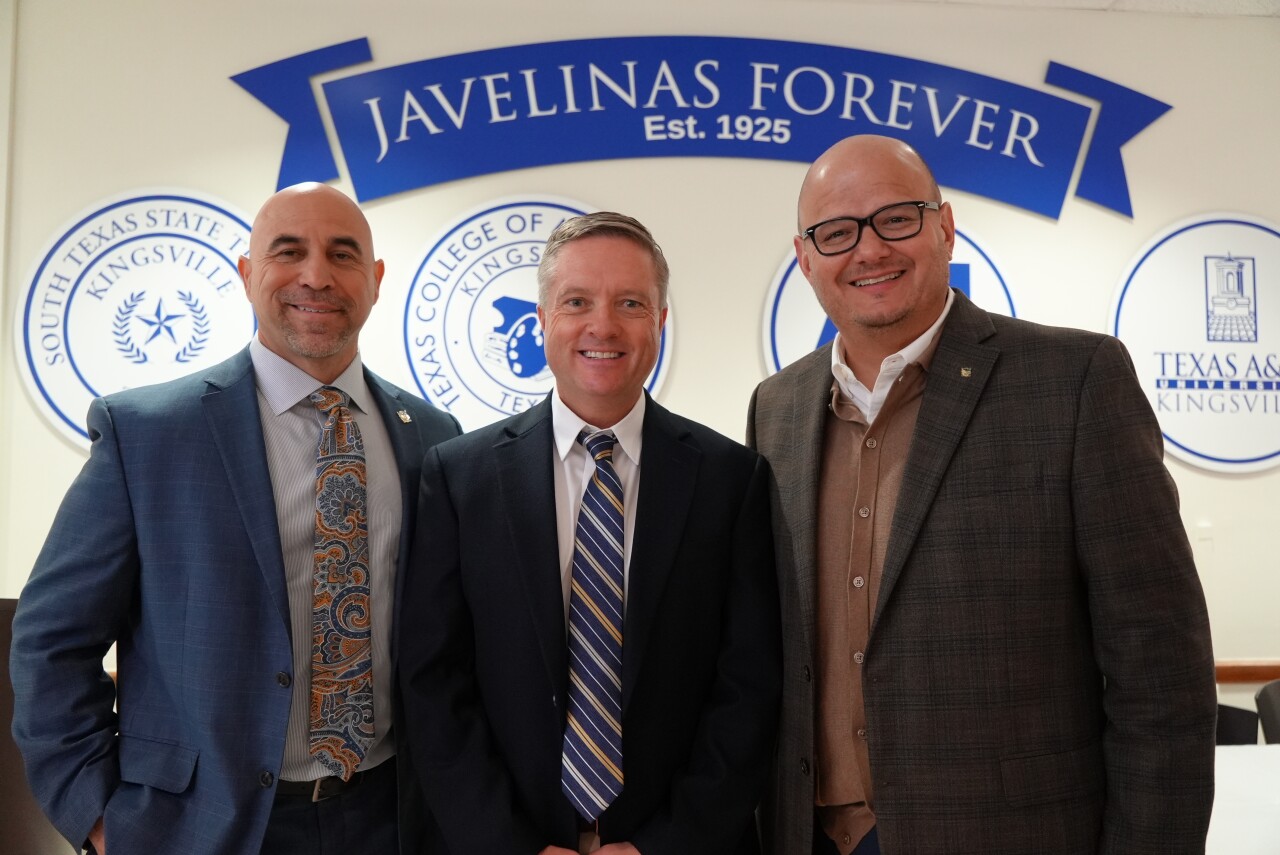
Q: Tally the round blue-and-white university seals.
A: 4